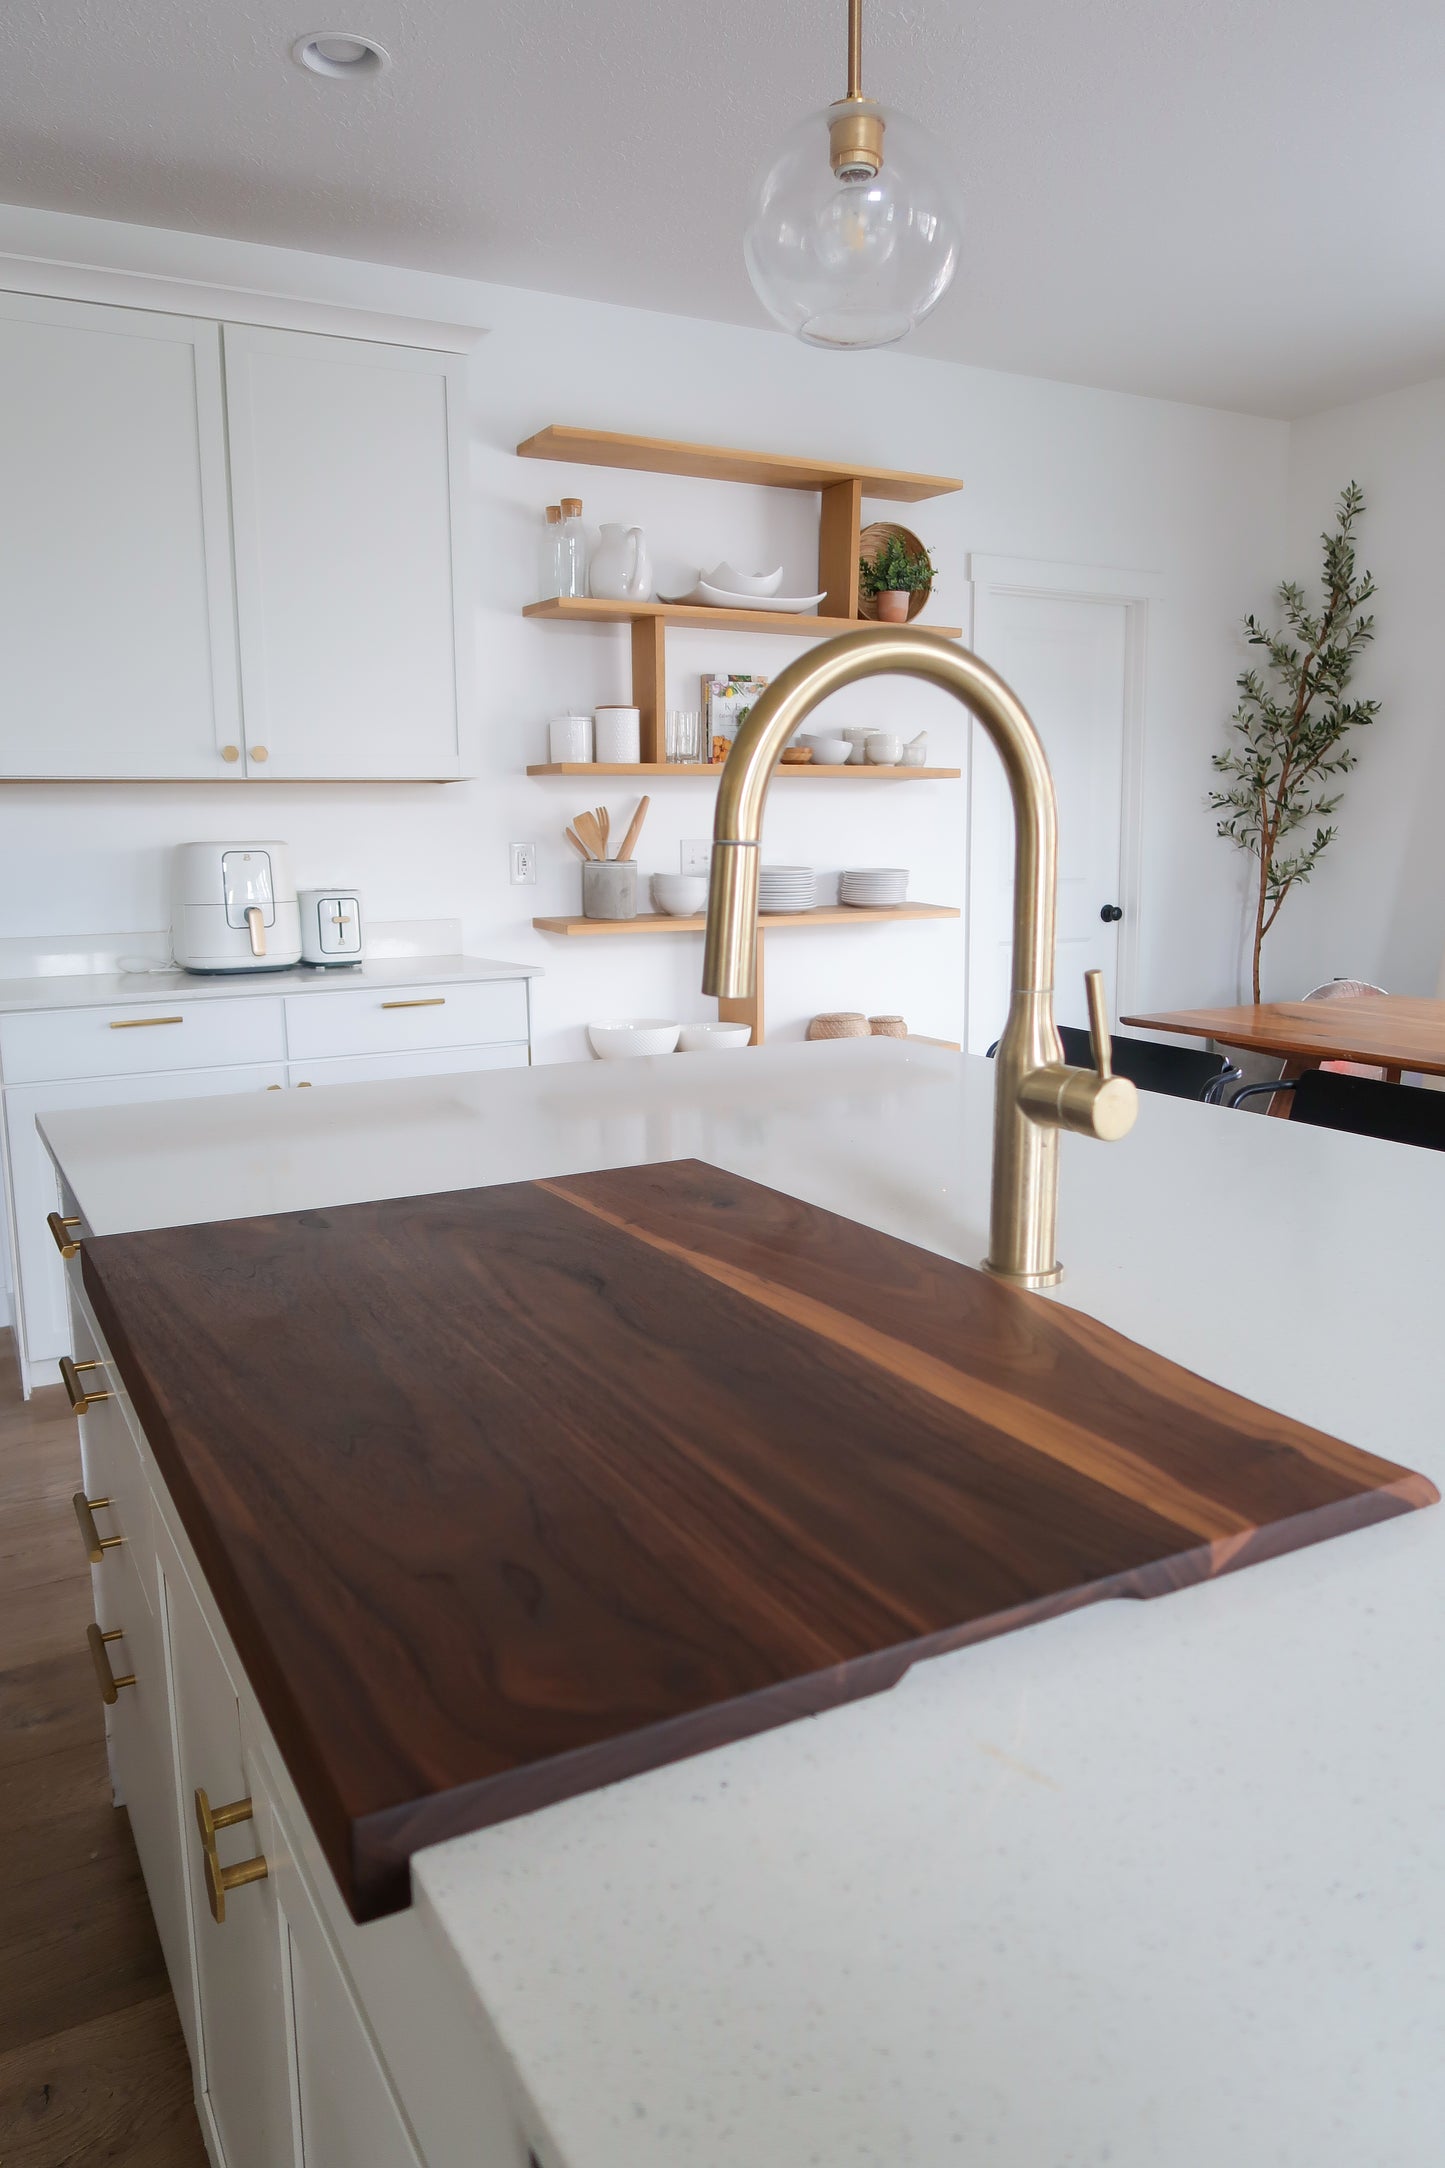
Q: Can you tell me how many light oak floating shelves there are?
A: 5